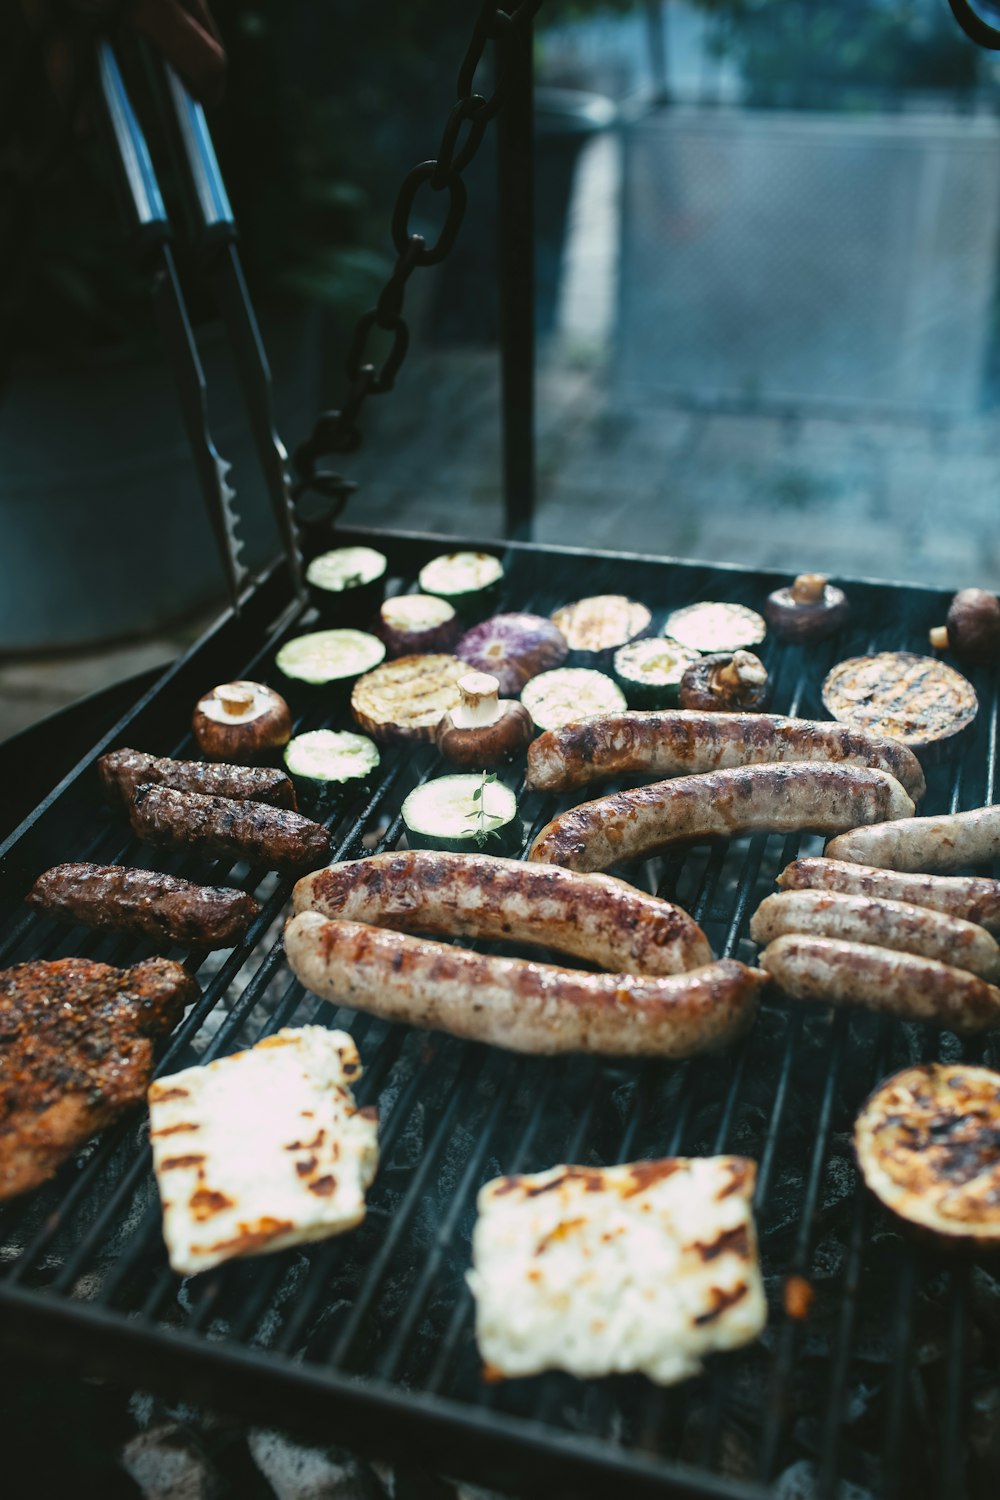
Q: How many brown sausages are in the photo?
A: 3